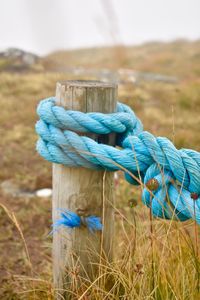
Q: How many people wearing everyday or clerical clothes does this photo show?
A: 0